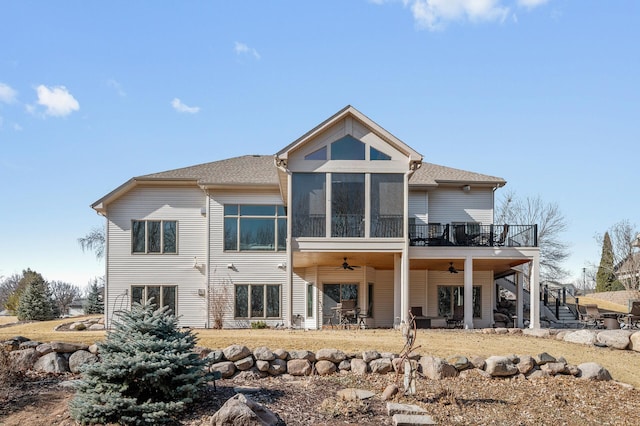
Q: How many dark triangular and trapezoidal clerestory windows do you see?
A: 3